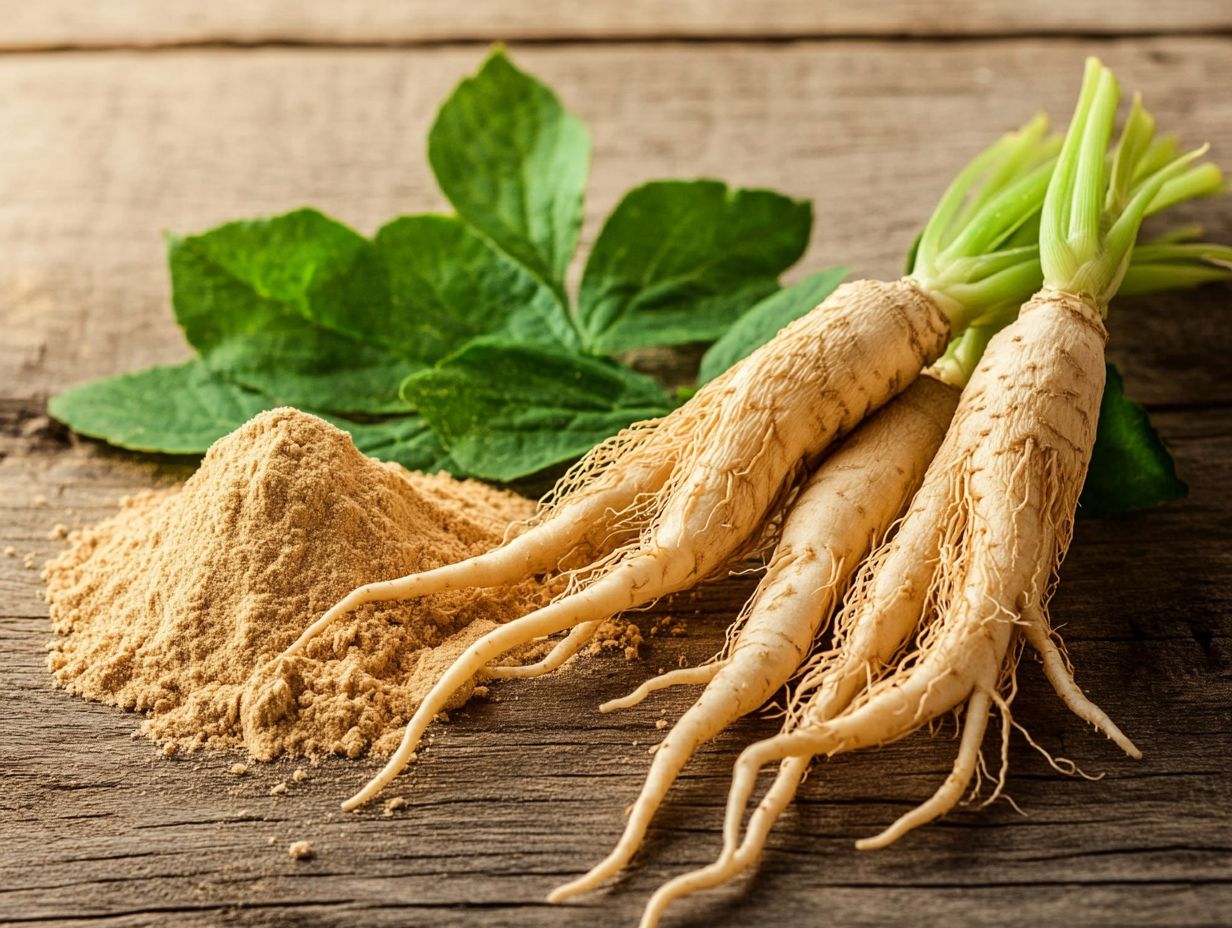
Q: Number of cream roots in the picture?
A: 3